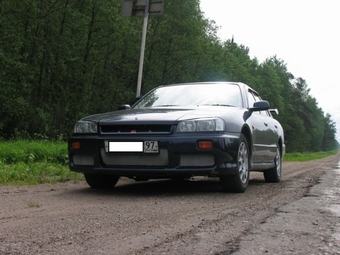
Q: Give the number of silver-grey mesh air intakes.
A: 3